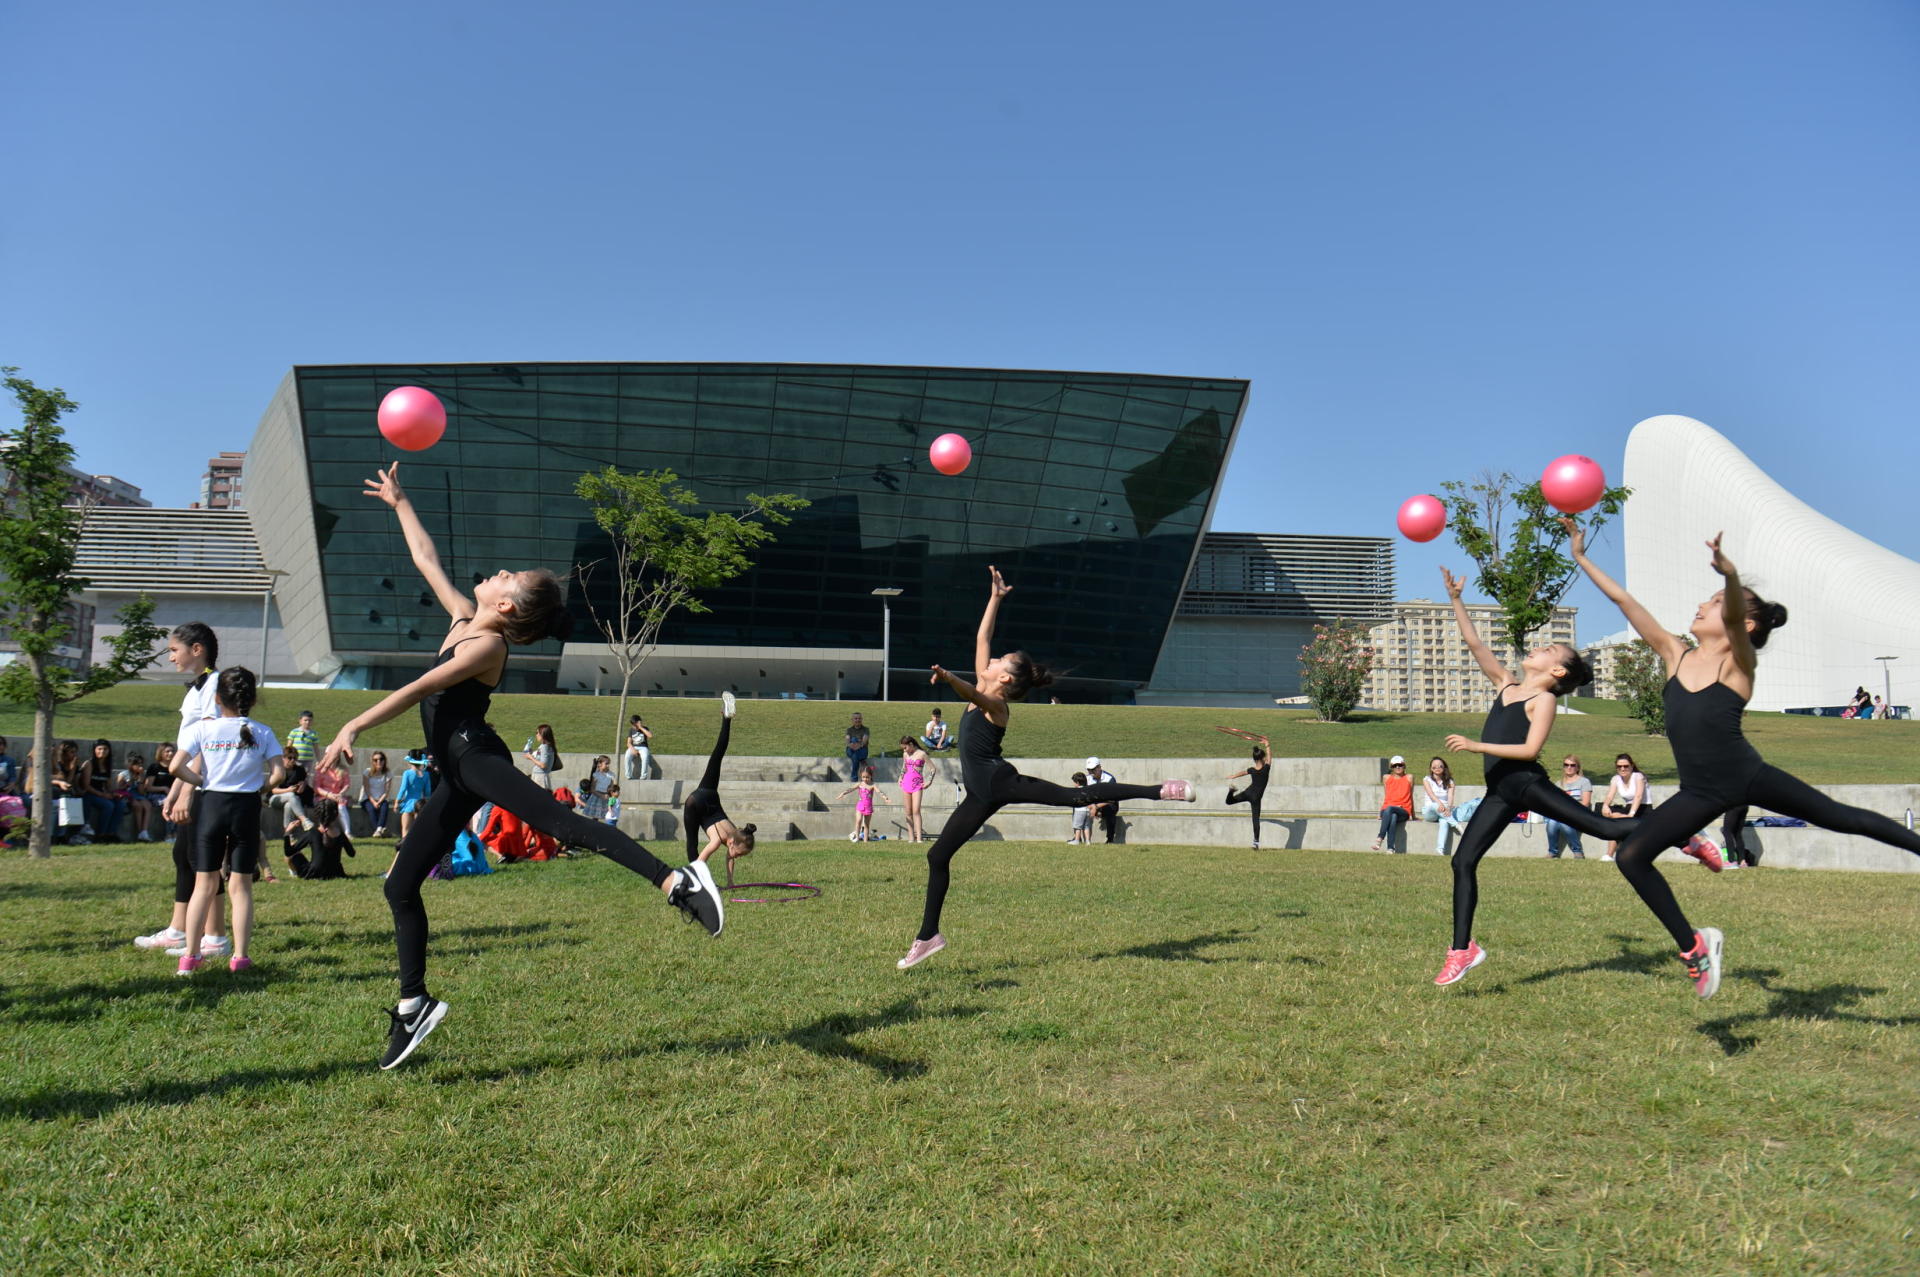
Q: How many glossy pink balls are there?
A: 4